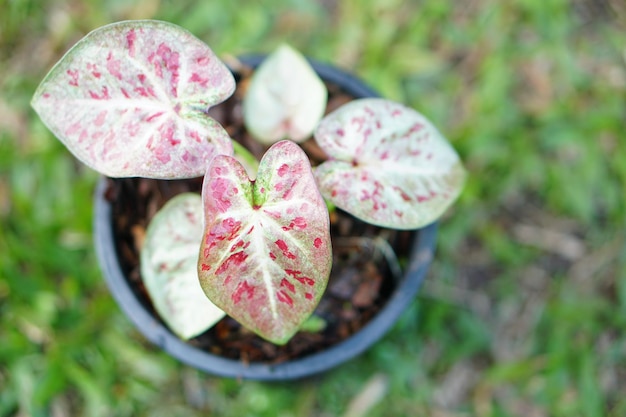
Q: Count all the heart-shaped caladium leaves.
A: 5